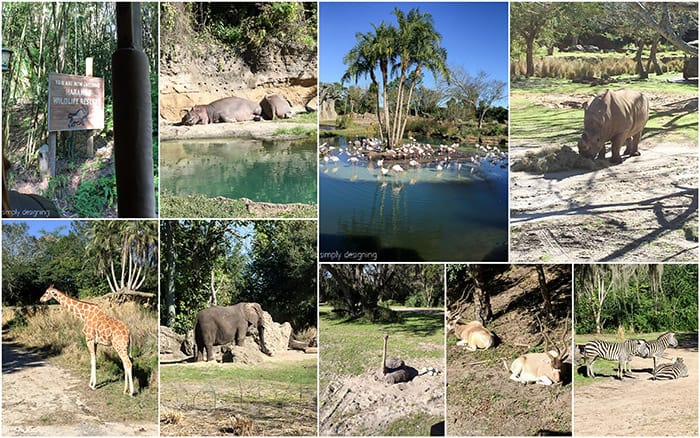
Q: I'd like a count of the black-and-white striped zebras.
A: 3